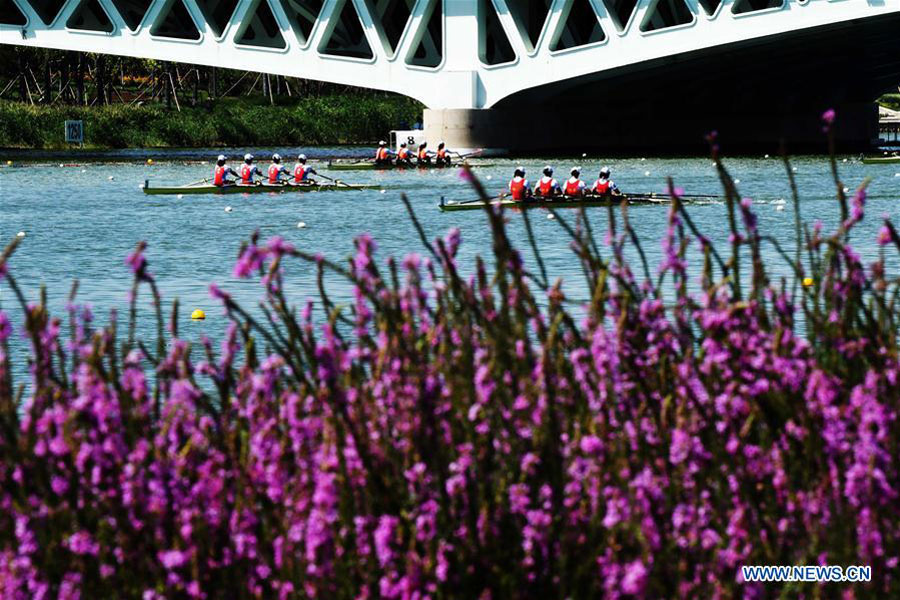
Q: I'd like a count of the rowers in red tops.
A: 12